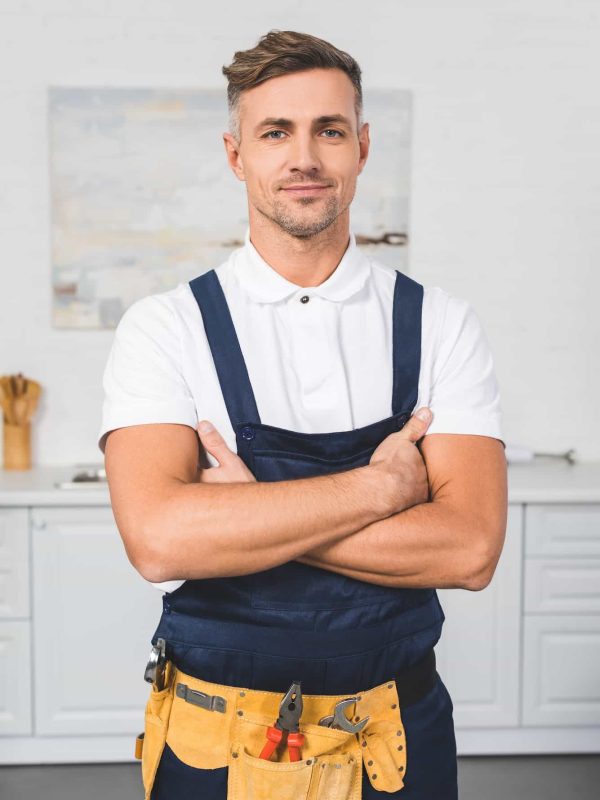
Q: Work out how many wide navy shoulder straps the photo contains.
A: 2